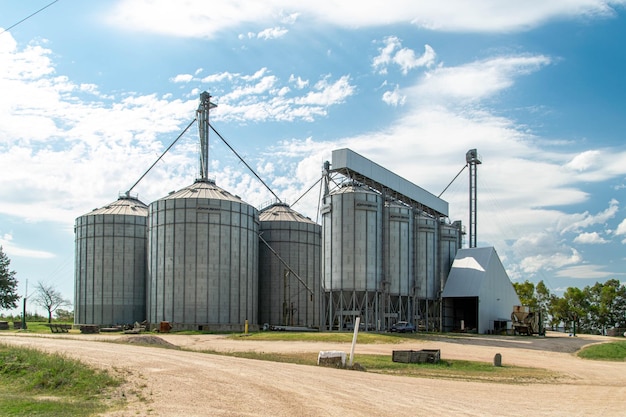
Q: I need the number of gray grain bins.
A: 7